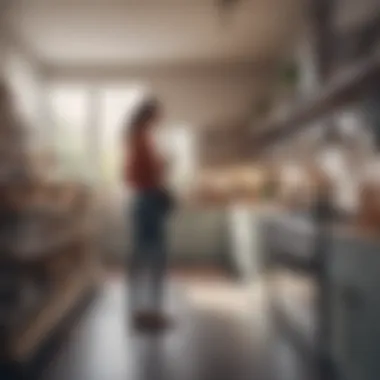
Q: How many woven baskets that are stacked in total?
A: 0